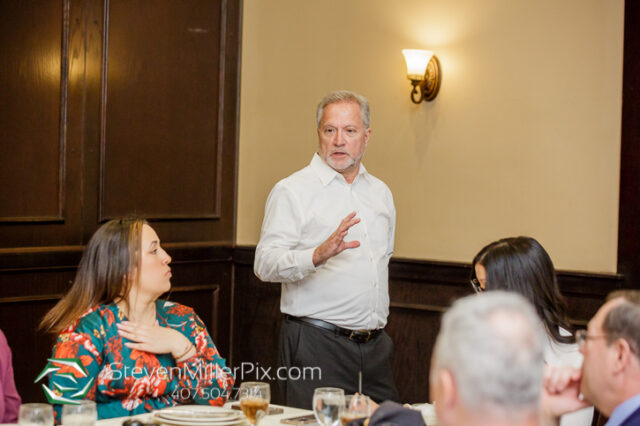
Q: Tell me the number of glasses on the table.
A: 5